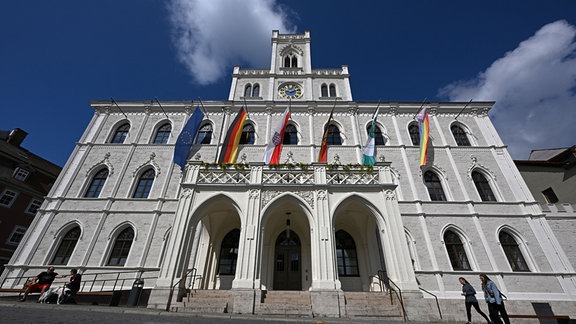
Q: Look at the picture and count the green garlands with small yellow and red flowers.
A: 3